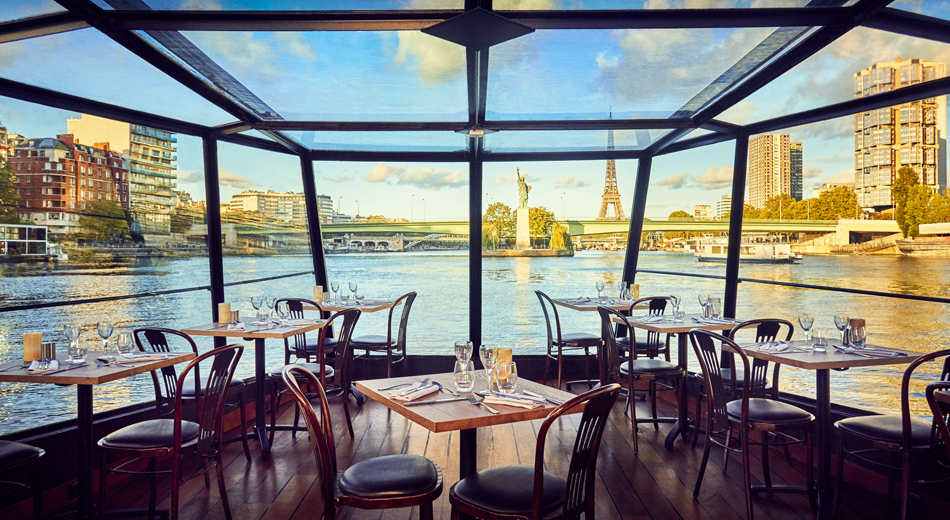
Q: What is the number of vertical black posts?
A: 5